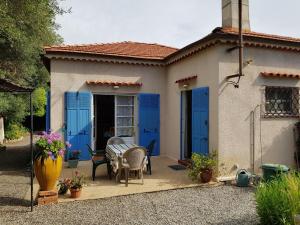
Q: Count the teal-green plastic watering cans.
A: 1